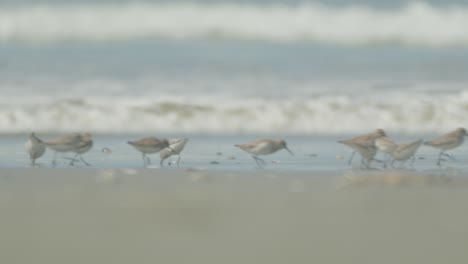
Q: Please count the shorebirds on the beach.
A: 11